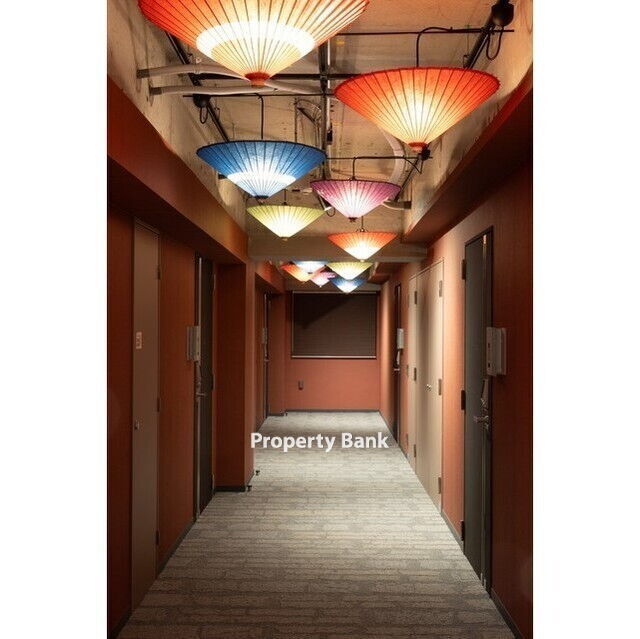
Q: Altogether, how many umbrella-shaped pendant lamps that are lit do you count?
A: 11